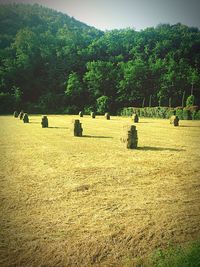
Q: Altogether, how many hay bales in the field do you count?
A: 11